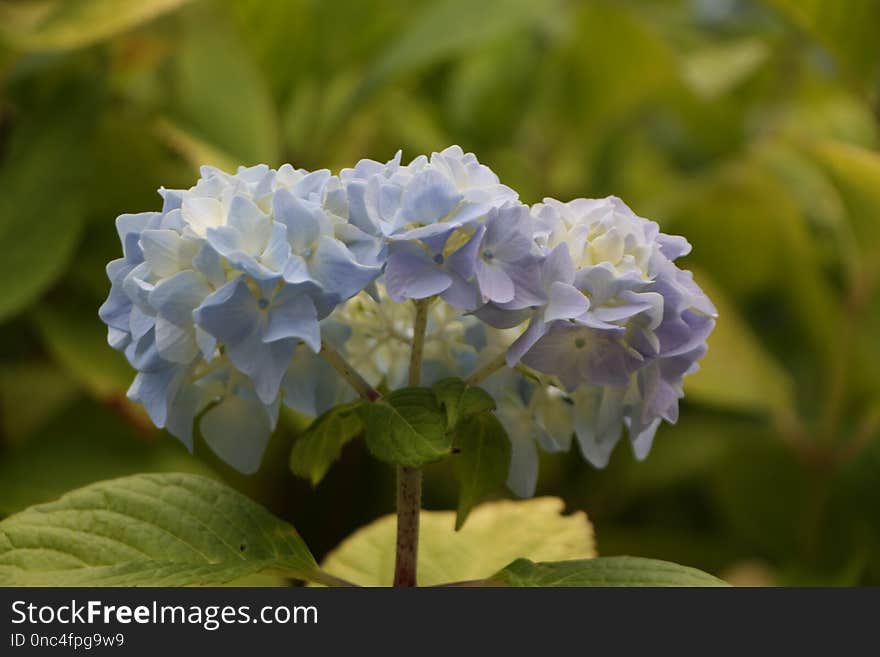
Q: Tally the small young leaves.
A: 4